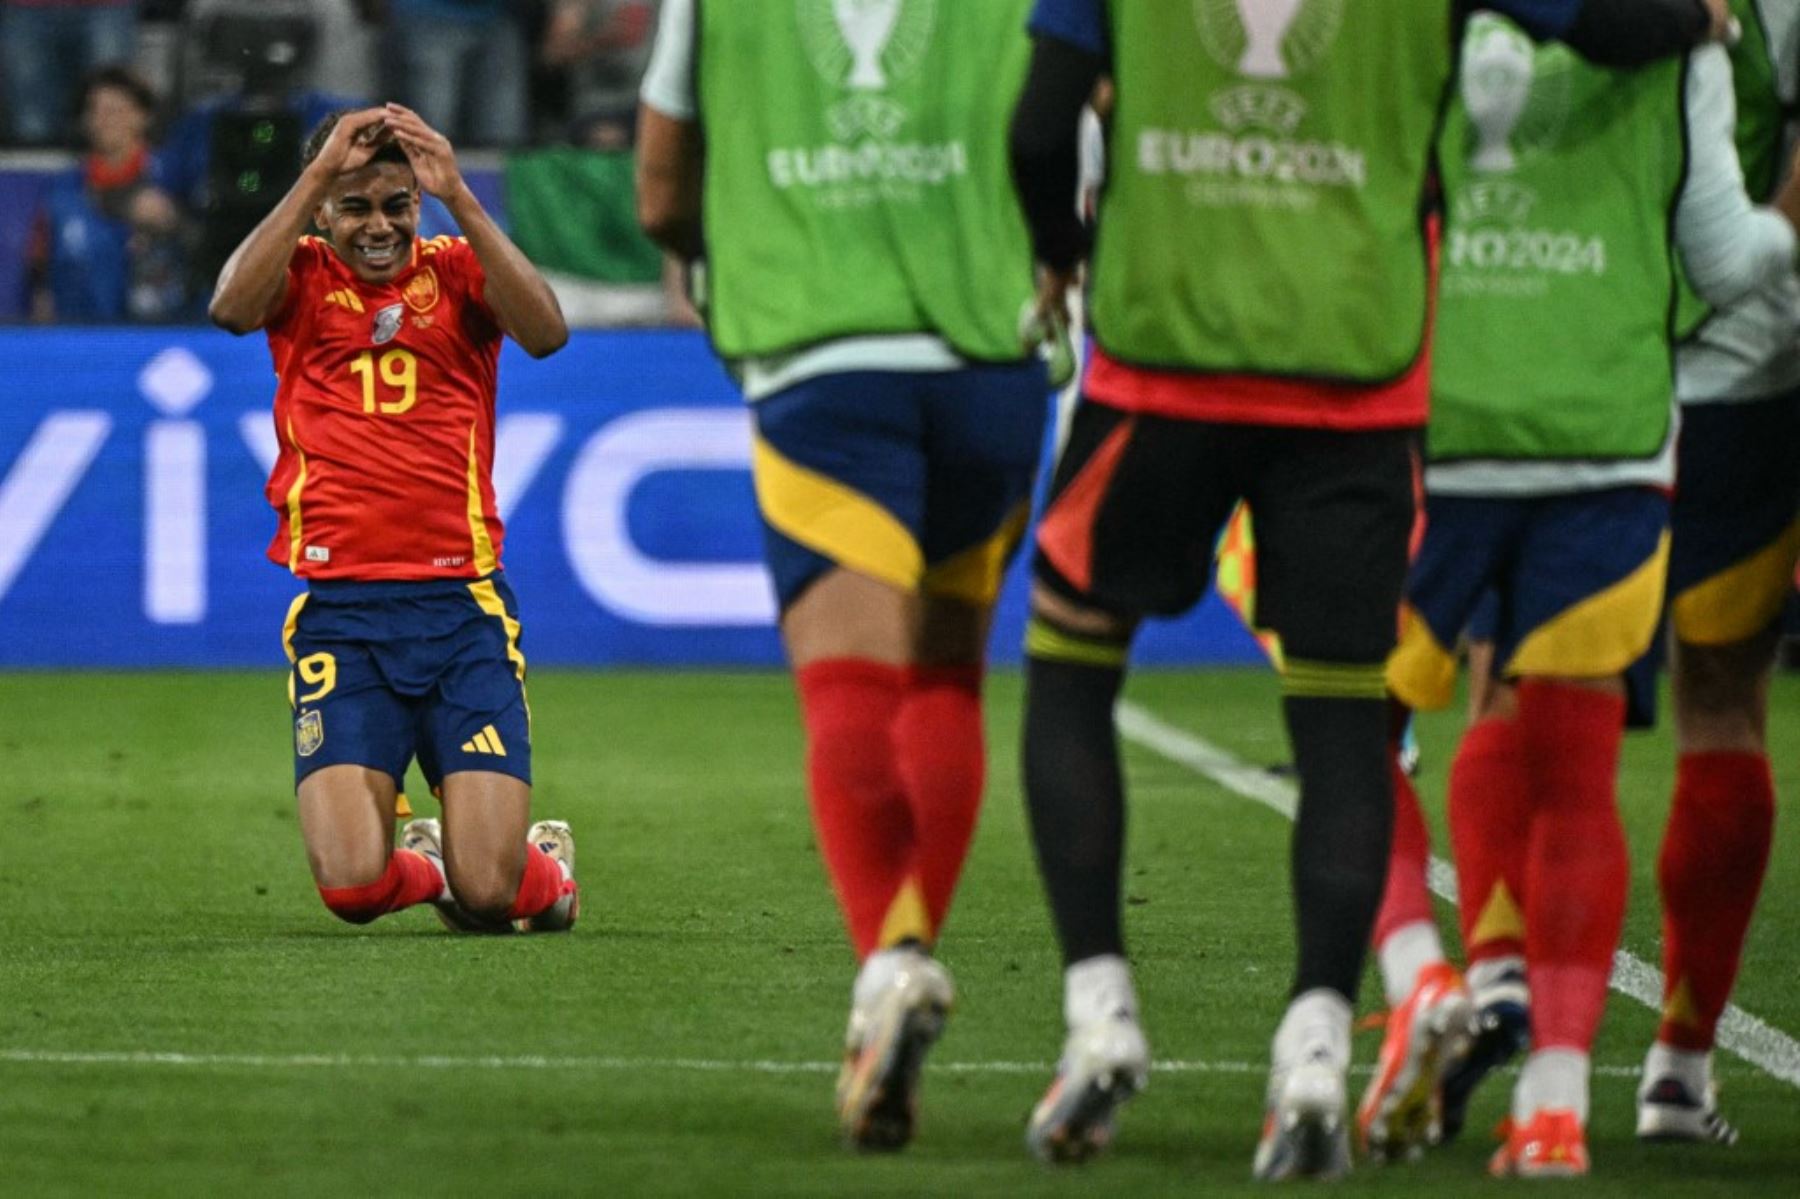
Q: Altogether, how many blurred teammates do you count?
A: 4